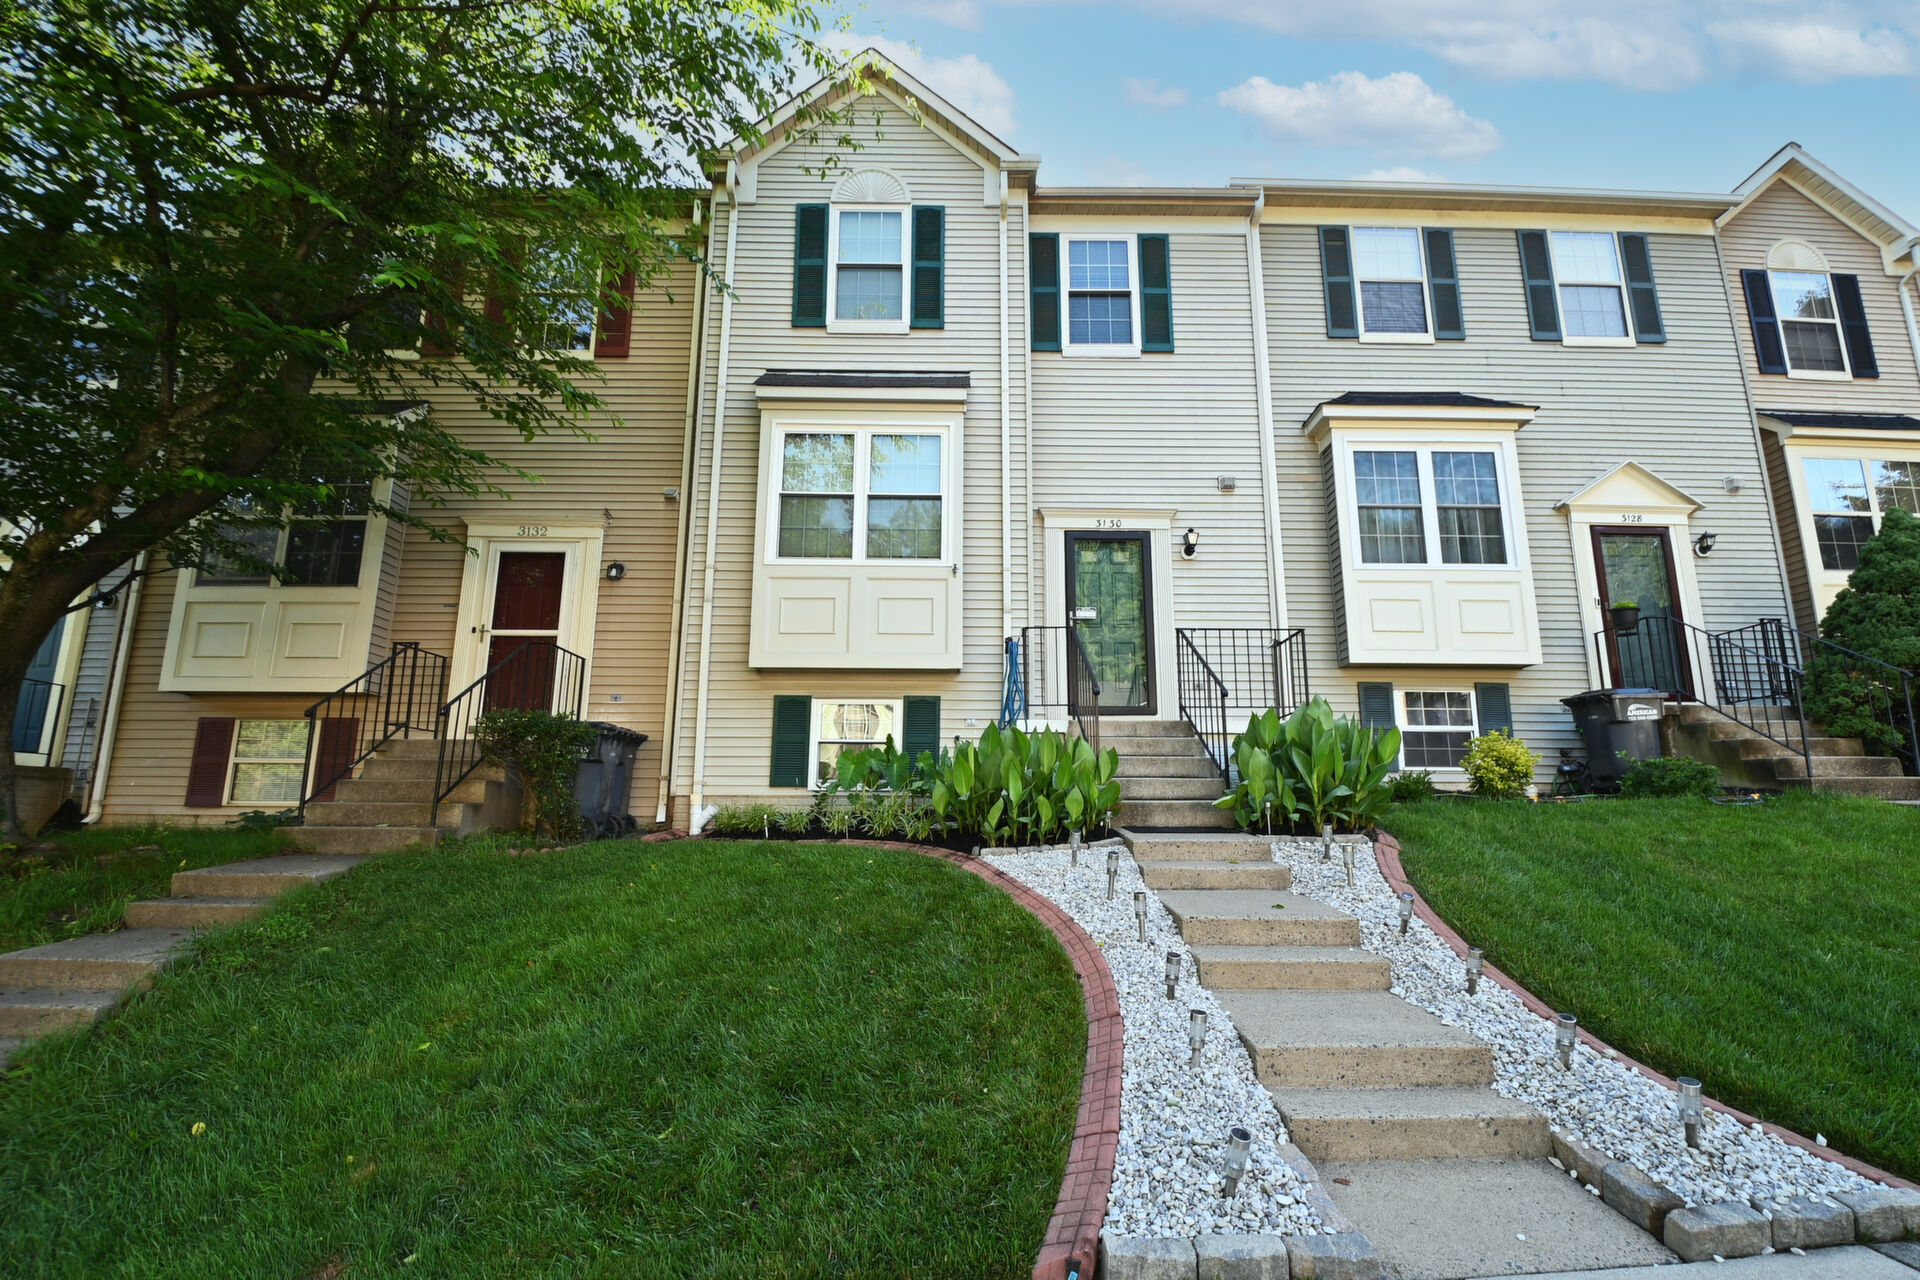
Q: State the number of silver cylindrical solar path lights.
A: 12